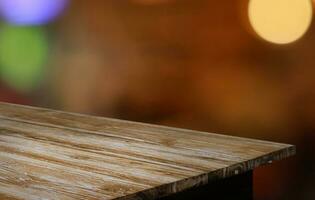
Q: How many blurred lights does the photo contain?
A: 3